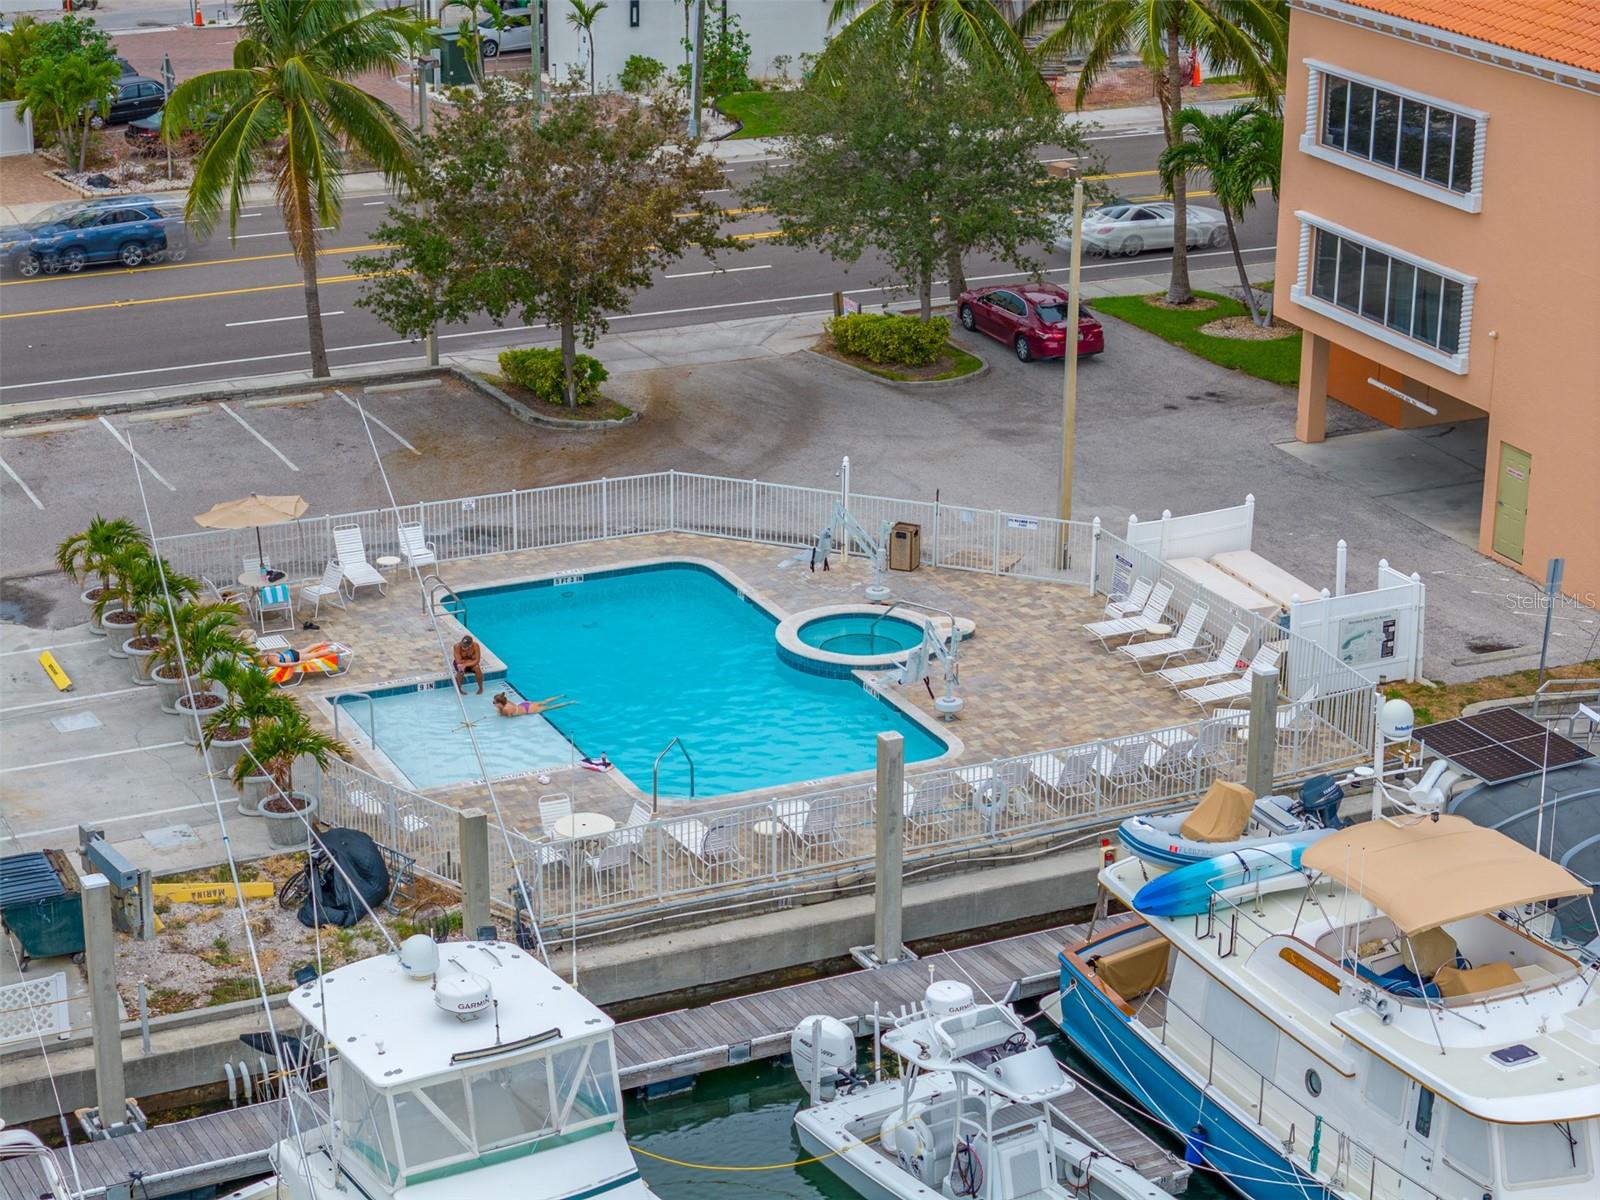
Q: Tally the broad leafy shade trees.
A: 2